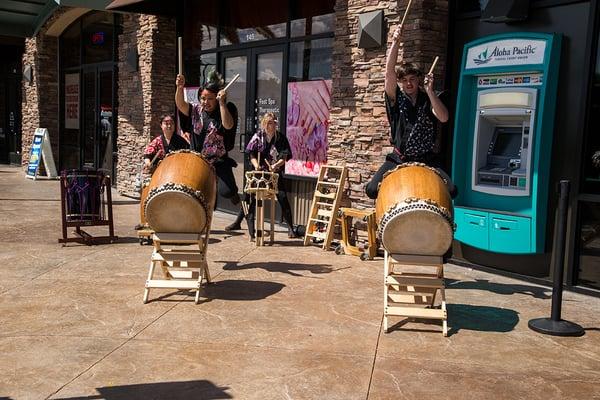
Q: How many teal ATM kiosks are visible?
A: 1